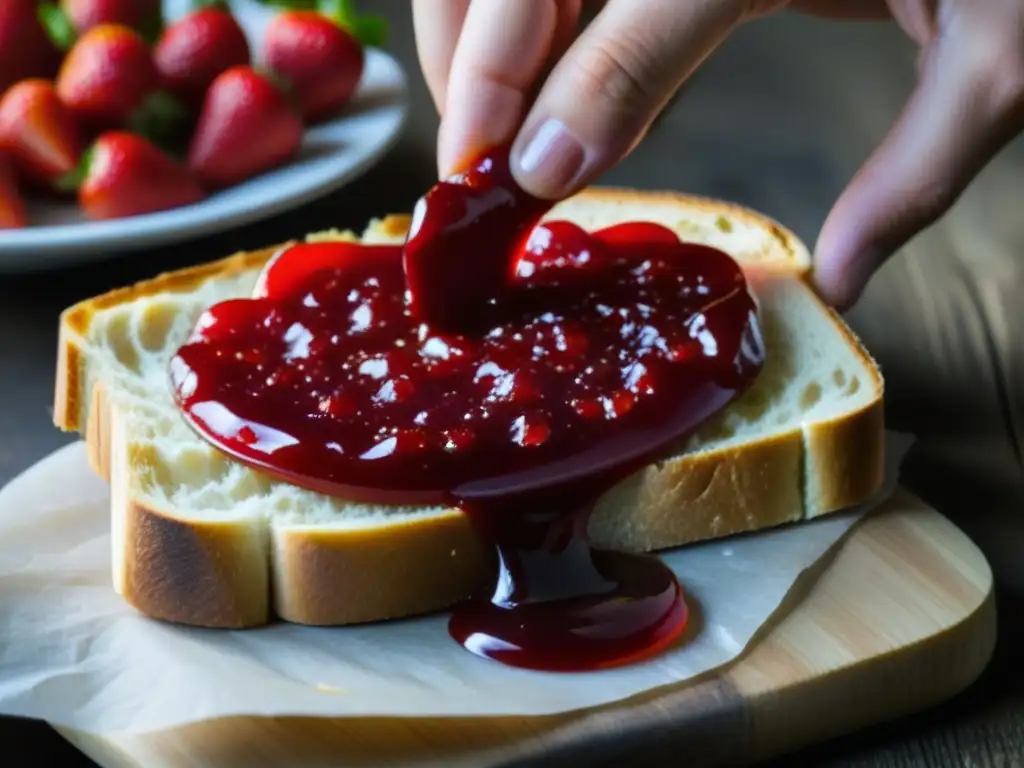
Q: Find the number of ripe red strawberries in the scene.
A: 9